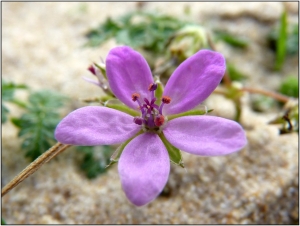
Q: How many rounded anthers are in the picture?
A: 5